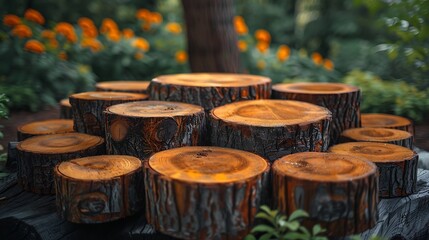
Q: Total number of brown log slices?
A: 15